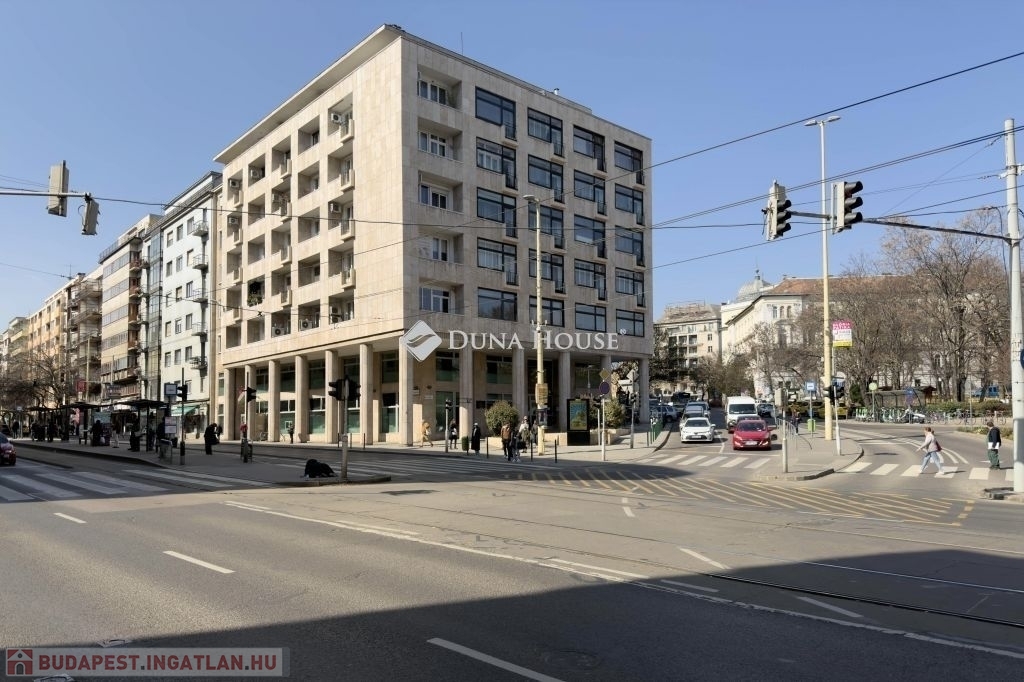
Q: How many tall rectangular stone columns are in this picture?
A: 12